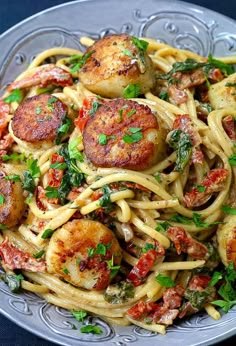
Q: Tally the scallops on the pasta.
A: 7